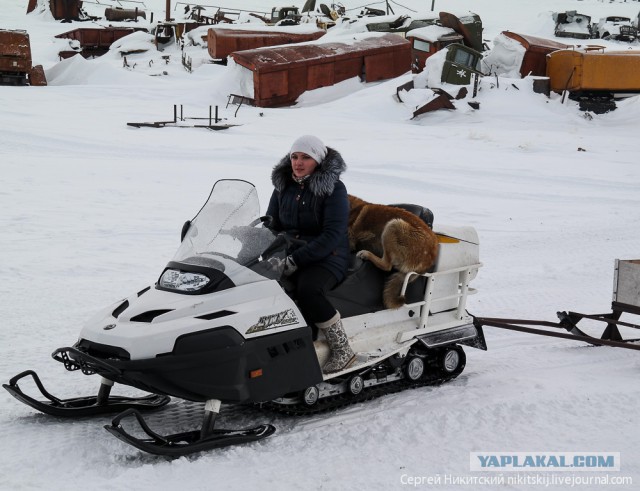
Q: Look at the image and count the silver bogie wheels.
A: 4